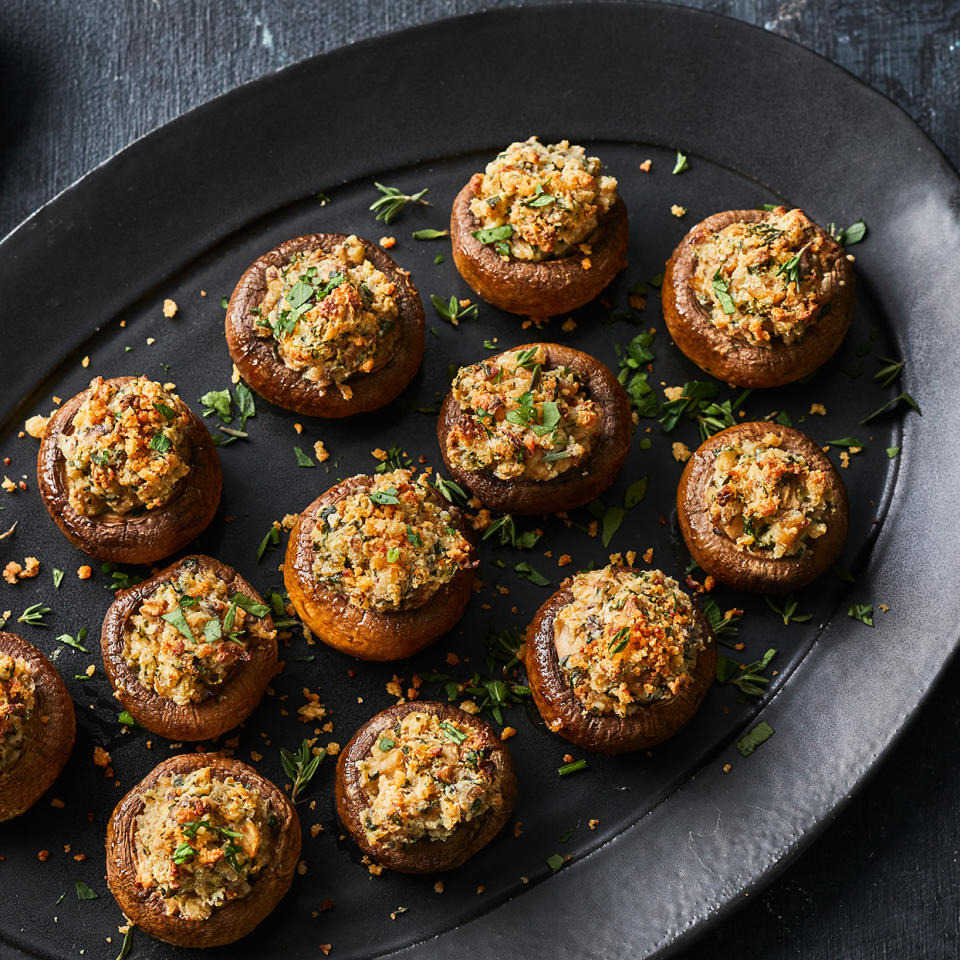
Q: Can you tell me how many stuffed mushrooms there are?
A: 12